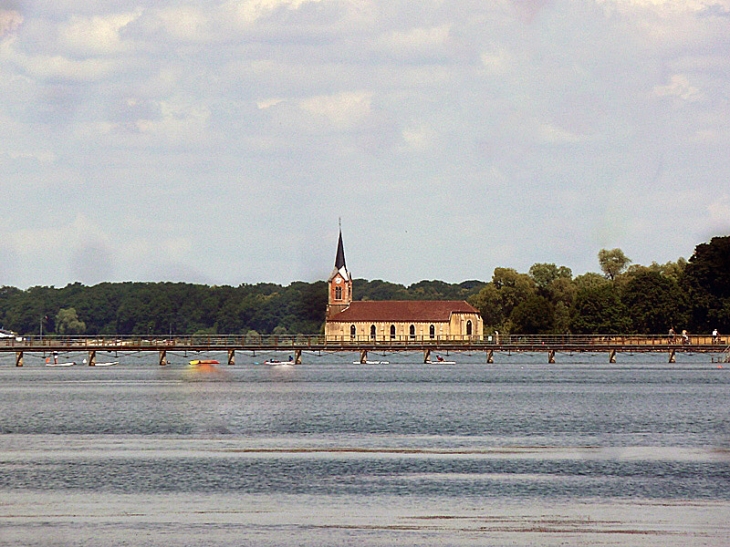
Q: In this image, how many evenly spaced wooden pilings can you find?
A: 11